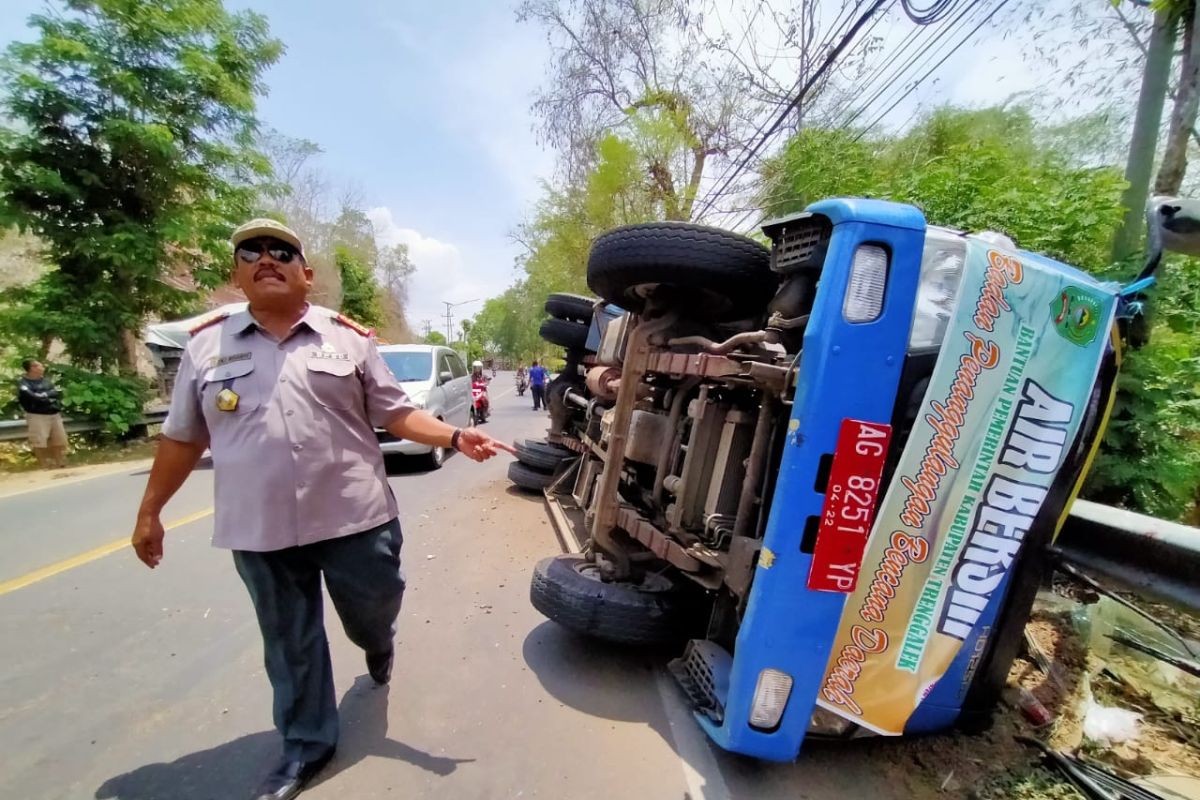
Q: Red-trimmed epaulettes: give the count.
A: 2